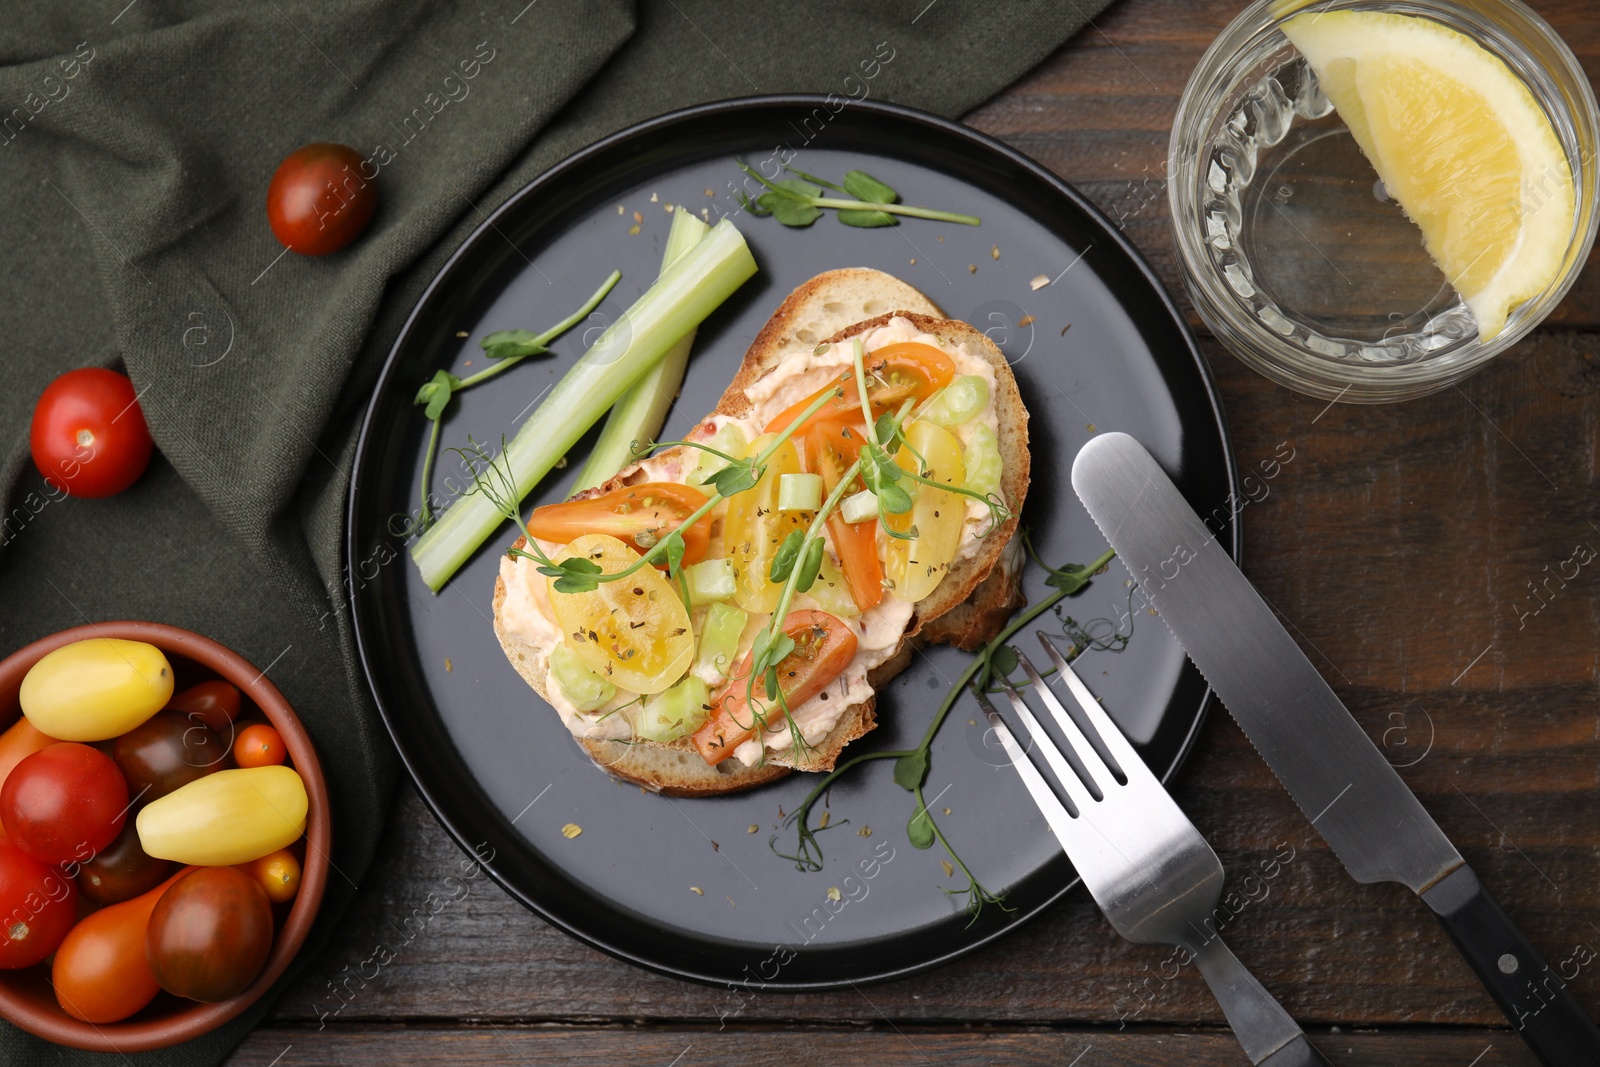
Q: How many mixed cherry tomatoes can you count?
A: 14